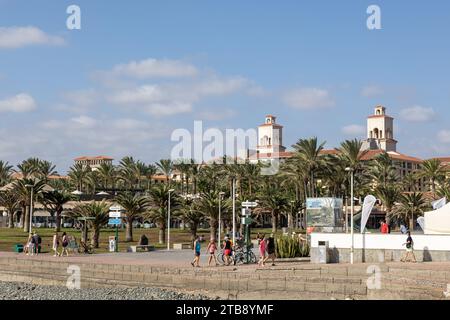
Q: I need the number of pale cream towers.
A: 2